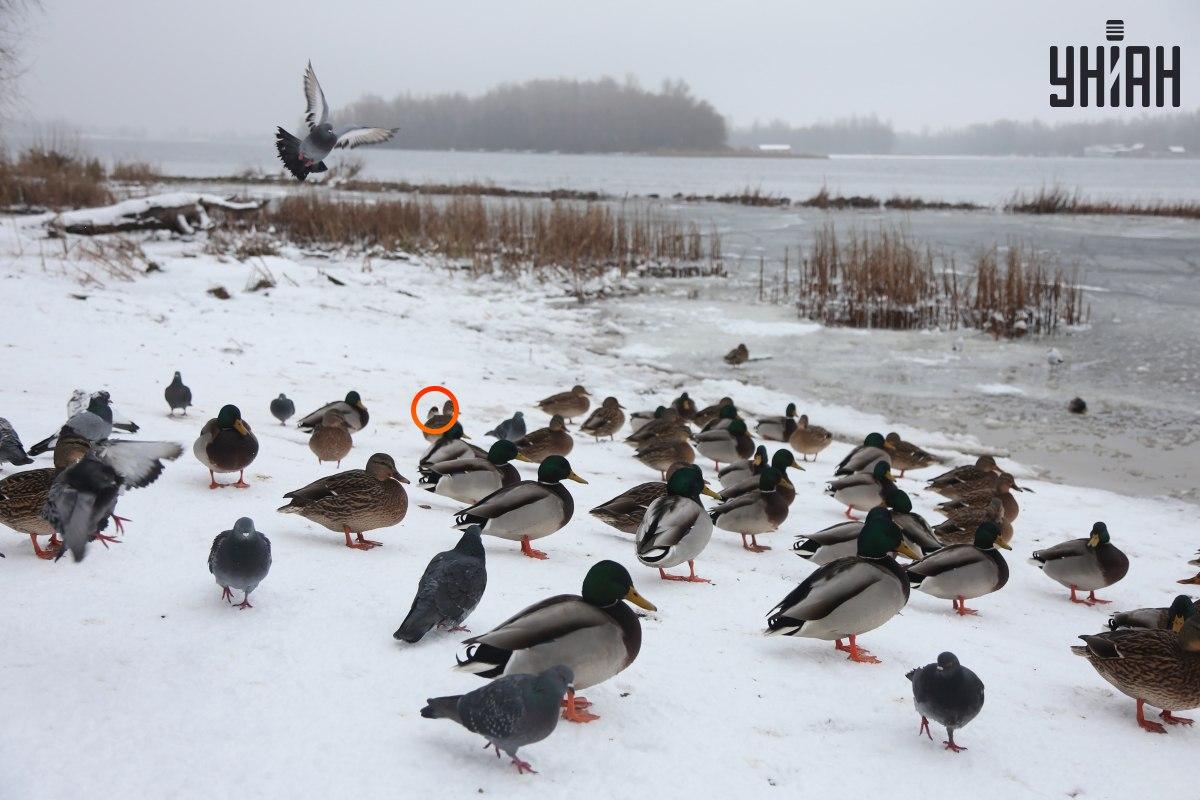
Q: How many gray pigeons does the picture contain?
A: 11